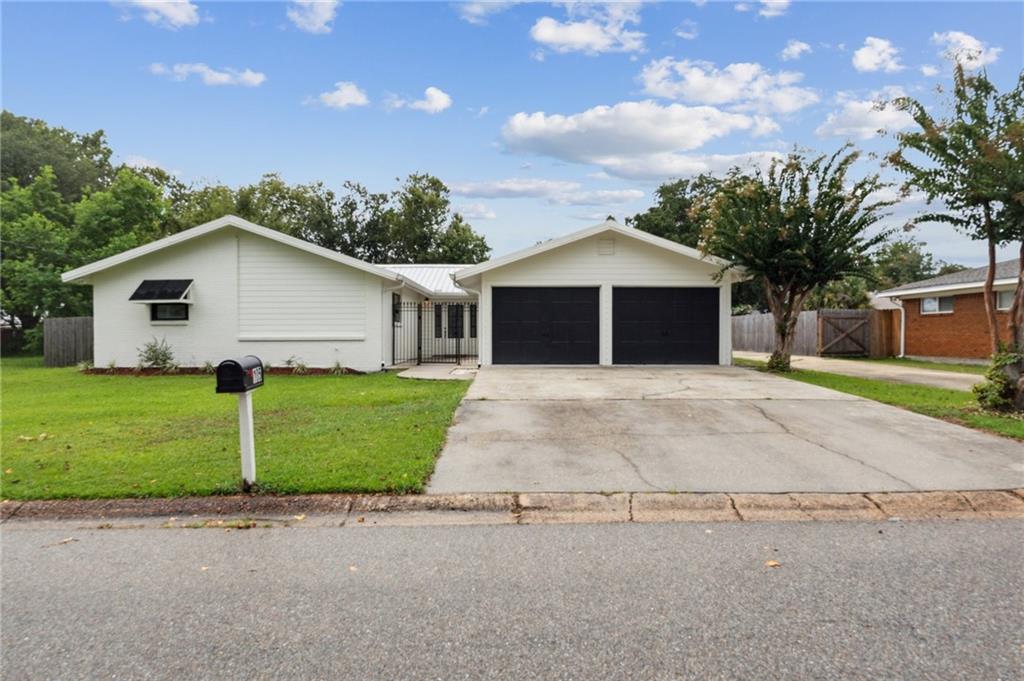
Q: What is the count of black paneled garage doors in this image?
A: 2